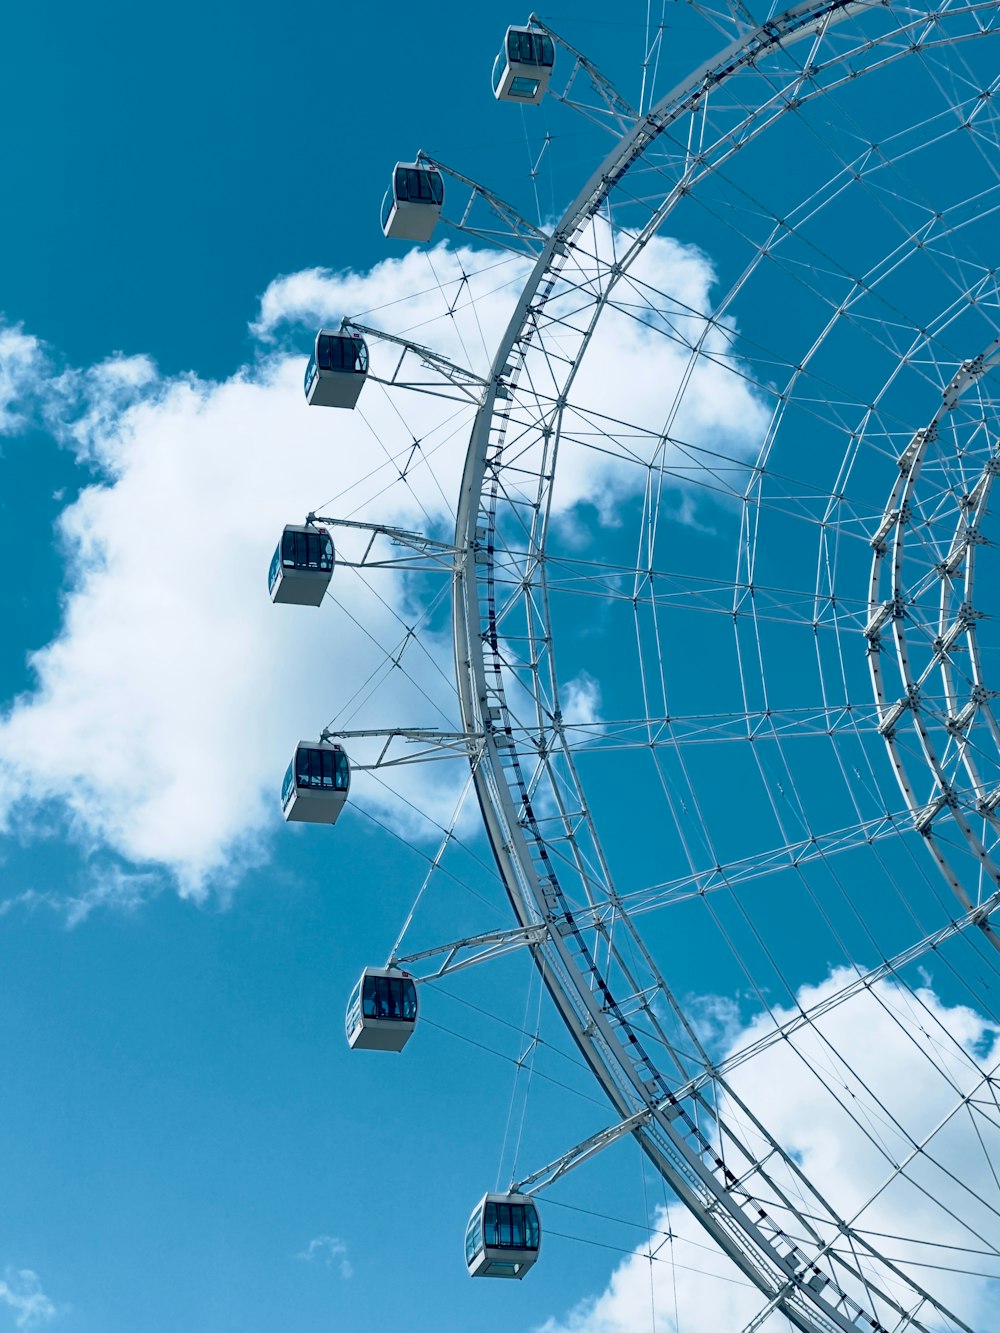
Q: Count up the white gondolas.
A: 7